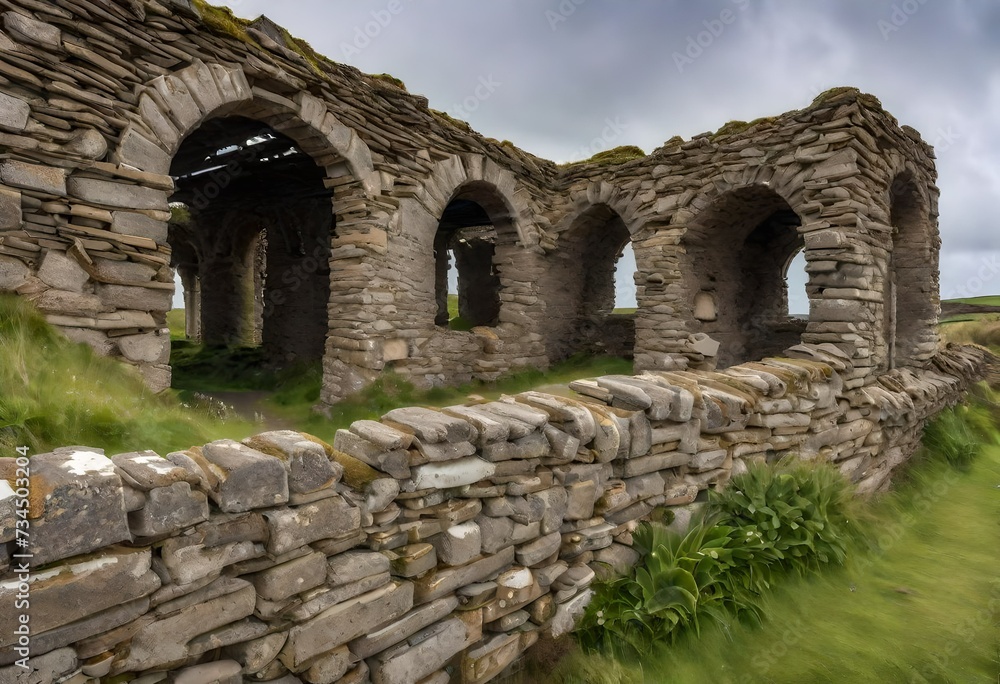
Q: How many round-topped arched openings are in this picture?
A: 5